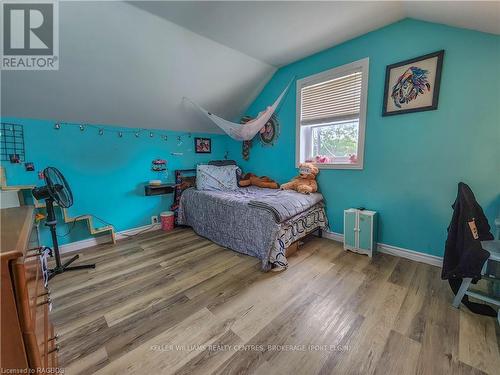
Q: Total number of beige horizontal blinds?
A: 1